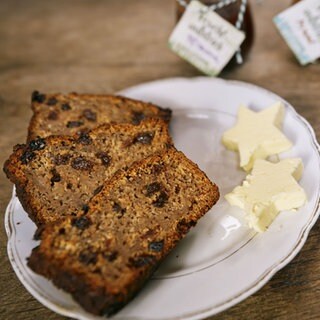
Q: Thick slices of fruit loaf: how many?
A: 3